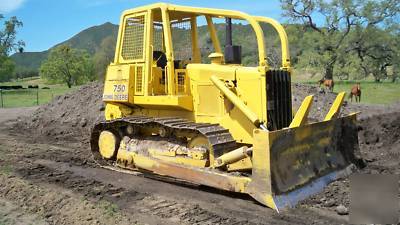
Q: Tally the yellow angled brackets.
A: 2